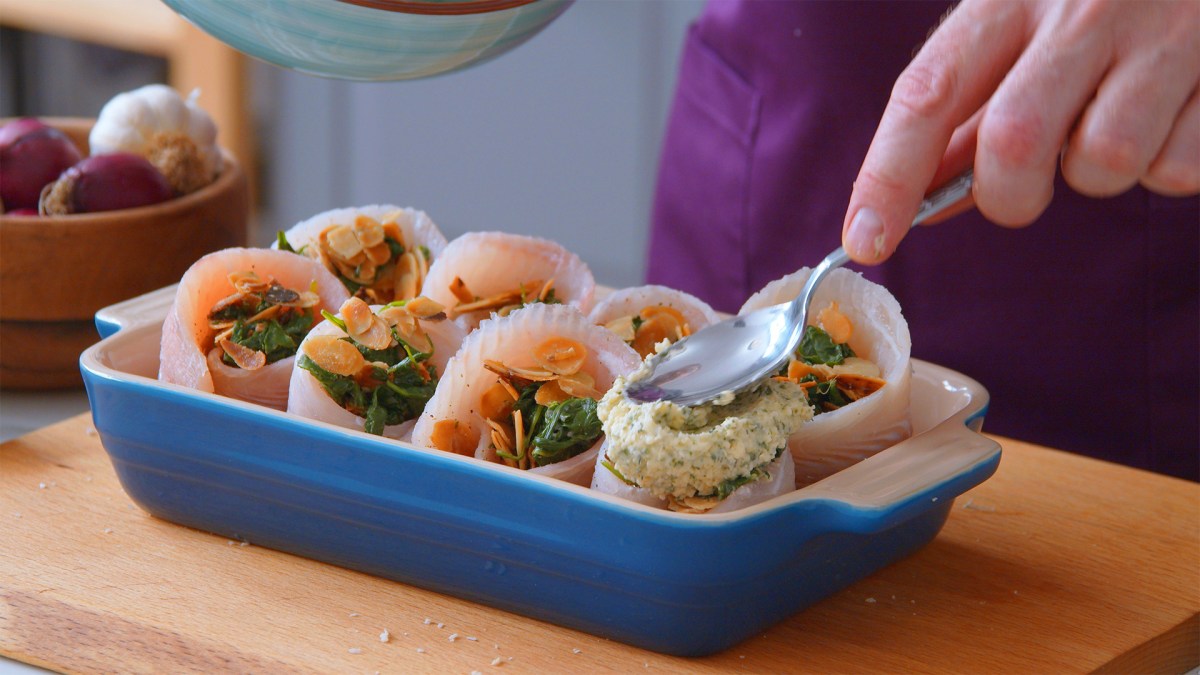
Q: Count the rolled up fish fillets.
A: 8